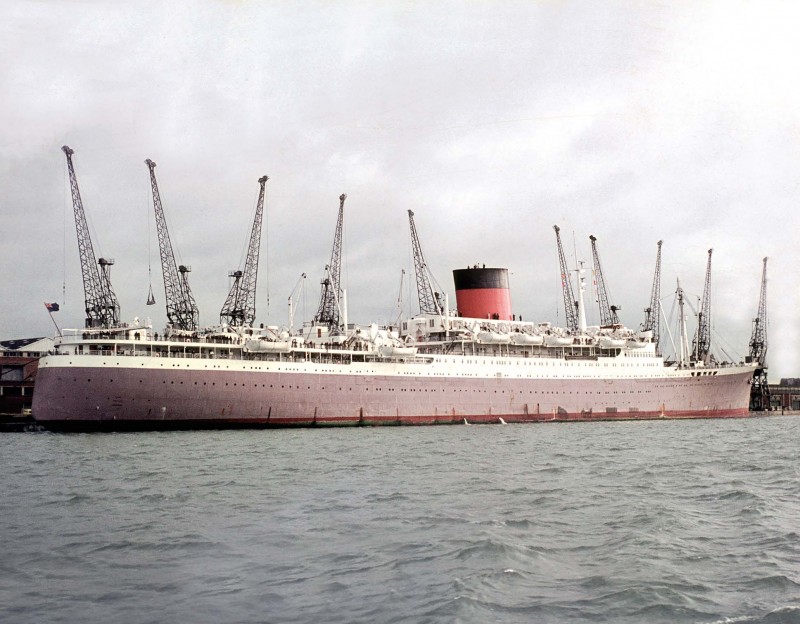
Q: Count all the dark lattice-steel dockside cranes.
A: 10